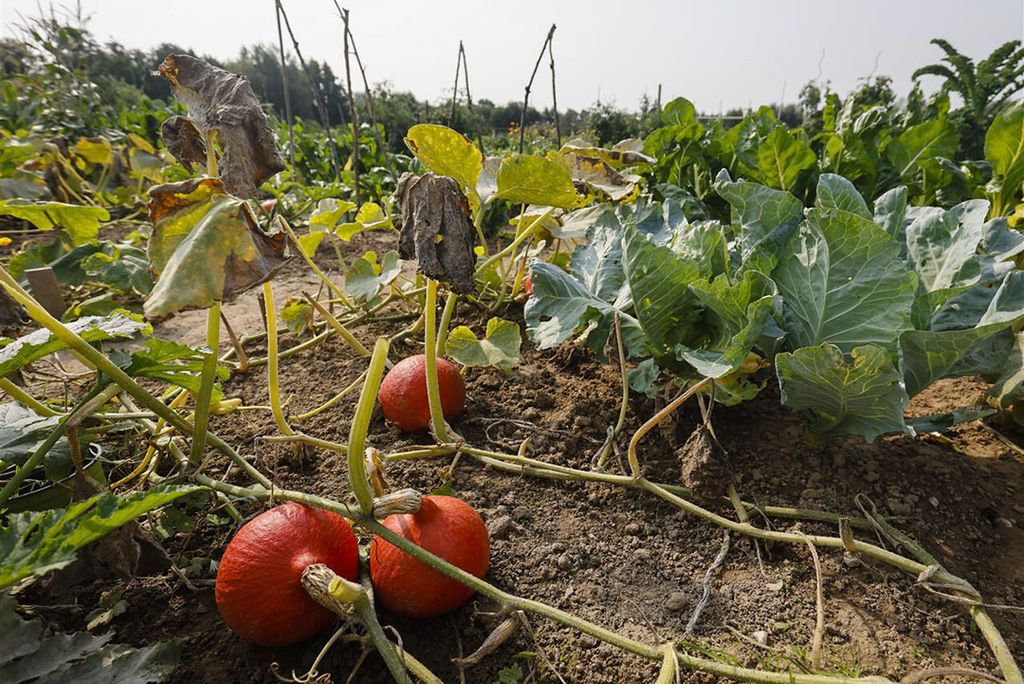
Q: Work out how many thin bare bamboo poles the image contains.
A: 8